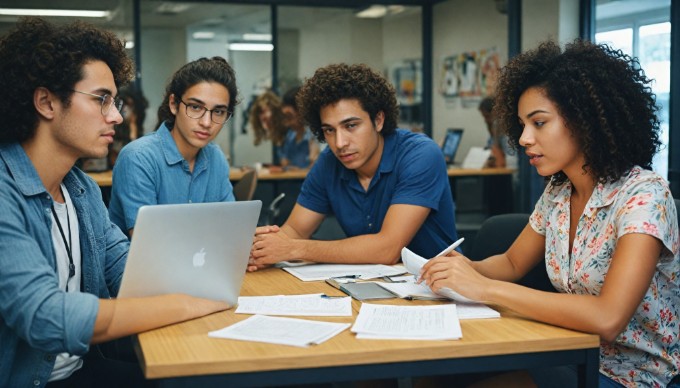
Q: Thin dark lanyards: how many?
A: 1